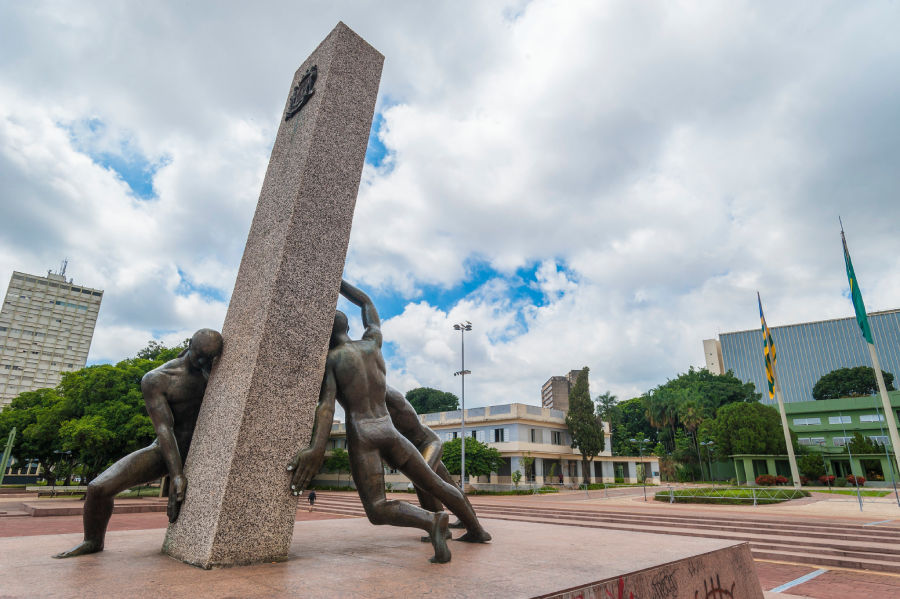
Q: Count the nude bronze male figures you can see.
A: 3